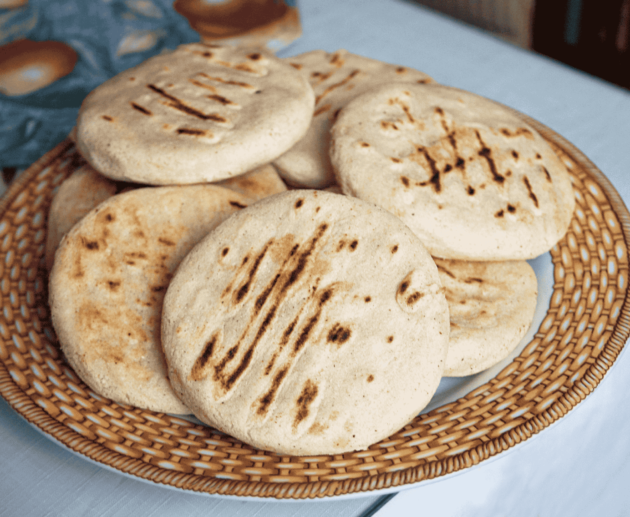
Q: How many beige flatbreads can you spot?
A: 7